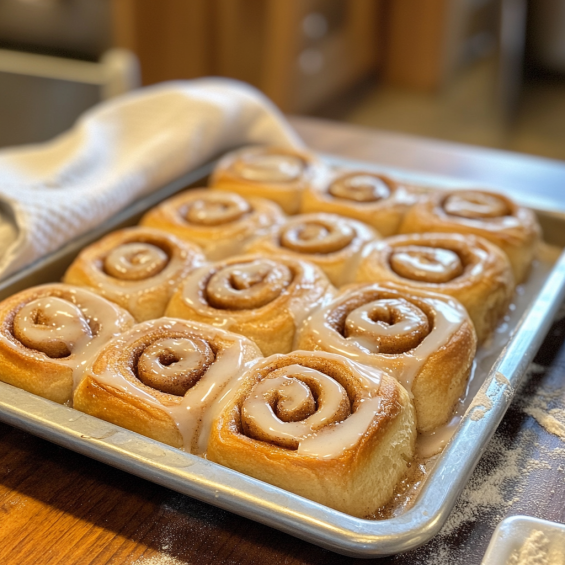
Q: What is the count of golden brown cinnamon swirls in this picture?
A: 12